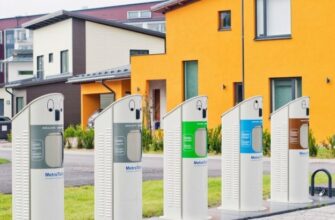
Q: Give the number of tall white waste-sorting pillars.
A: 5